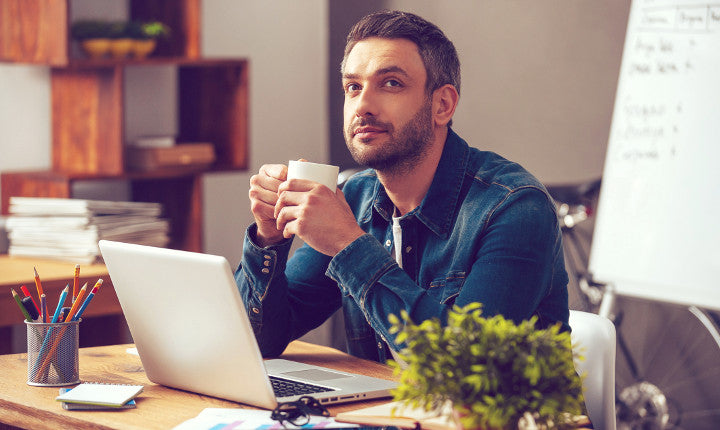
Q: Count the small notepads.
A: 2